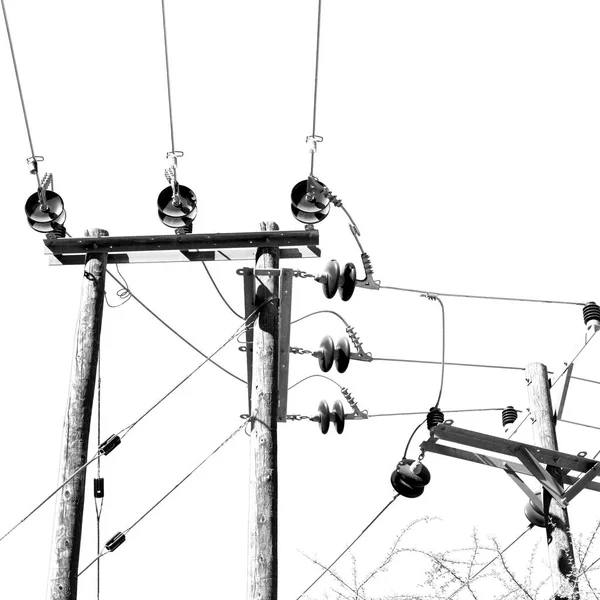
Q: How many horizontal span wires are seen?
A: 3